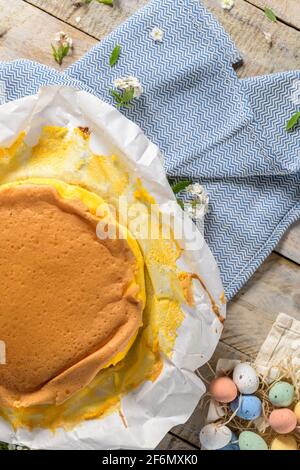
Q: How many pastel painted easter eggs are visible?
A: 10